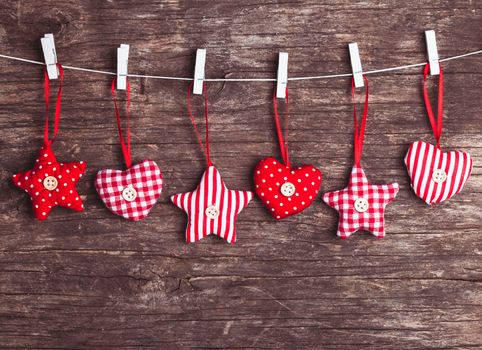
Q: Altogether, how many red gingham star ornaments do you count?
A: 1